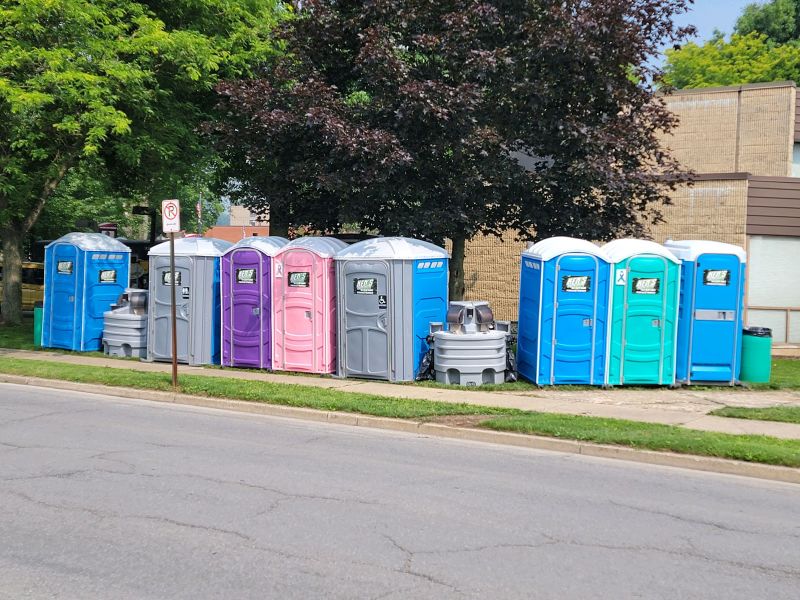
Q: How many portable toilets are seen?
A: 8